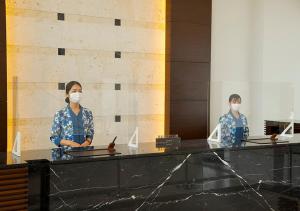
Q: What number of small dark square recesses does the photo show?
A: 7